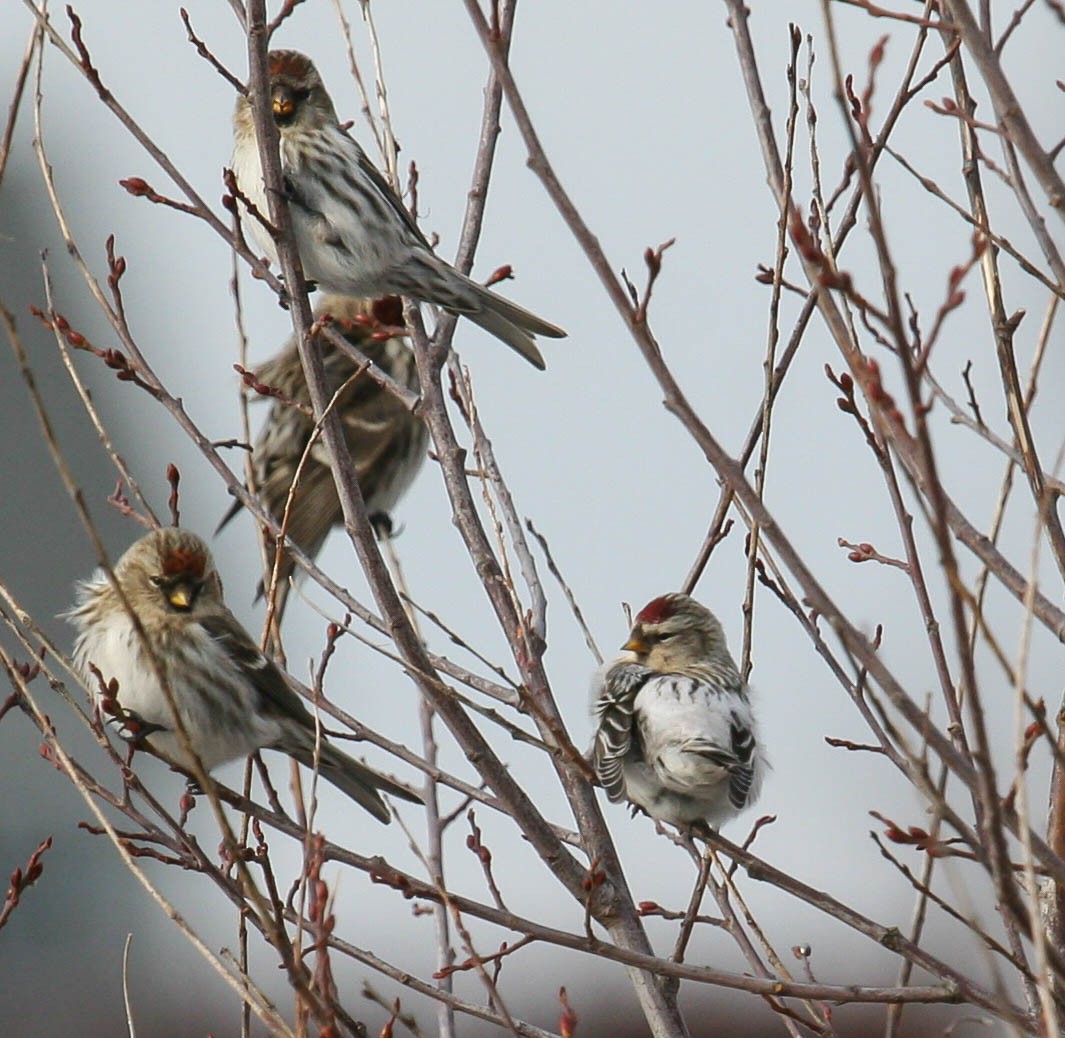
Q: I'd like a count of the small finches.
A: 4